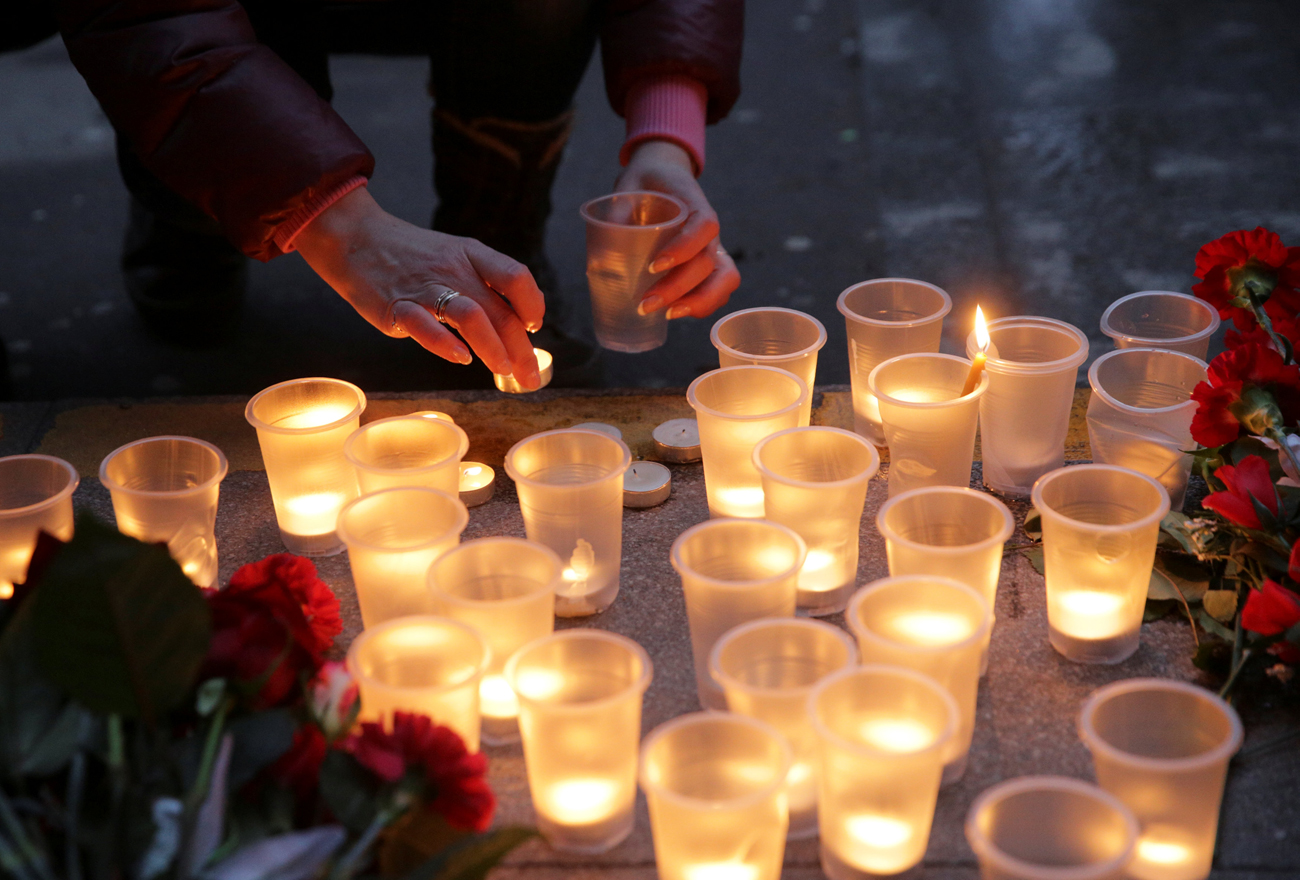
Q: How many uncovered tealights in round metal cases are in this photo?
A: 6